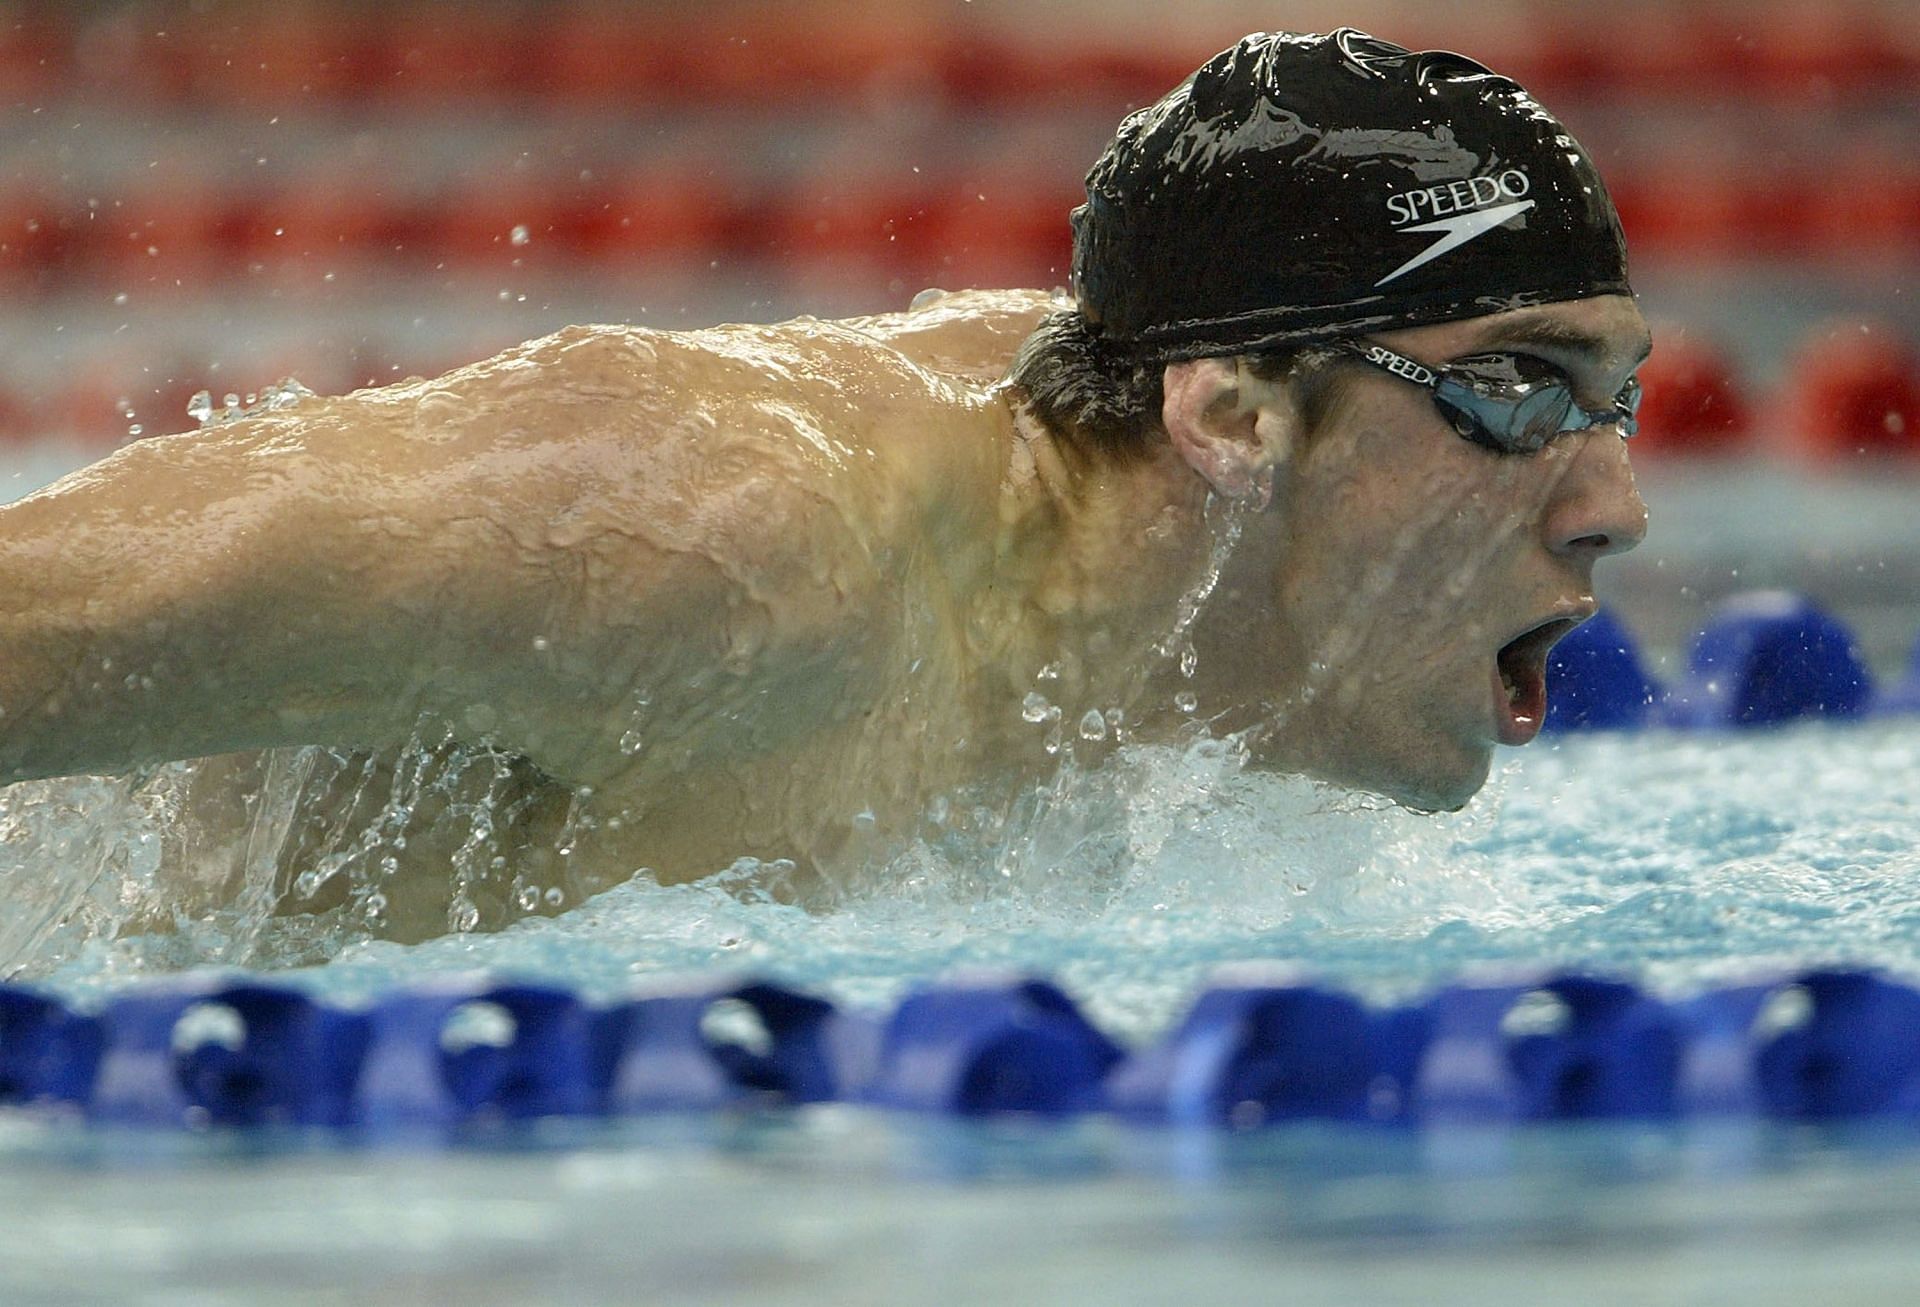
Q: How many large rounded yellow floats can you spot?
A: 0